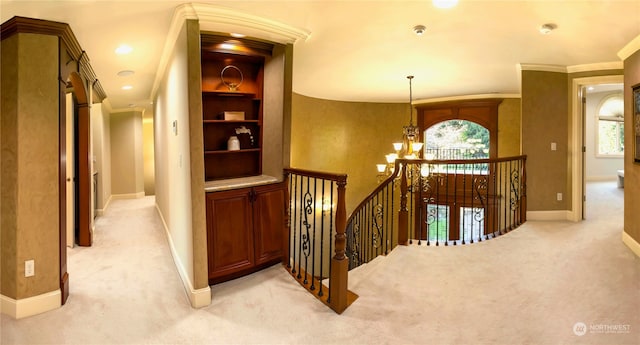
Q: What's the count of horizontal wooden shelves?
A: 3